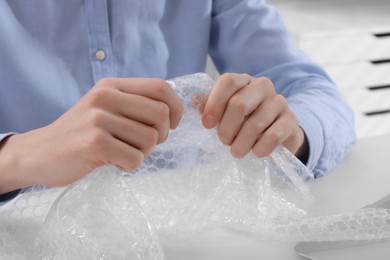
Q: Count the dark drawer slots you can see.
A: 4